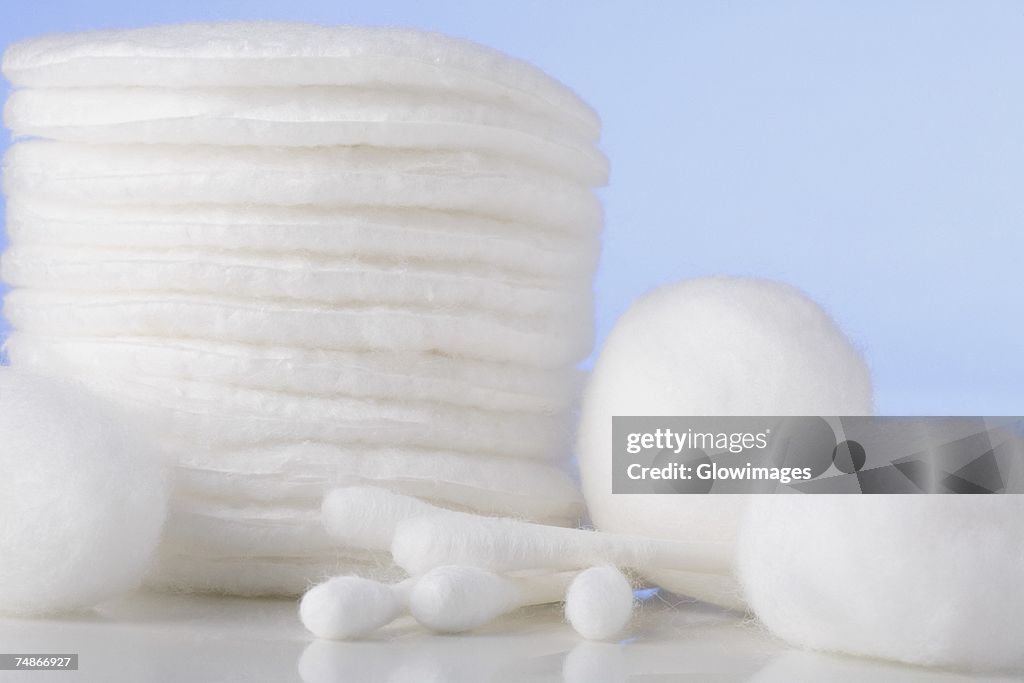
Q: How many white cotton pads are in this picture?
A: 11